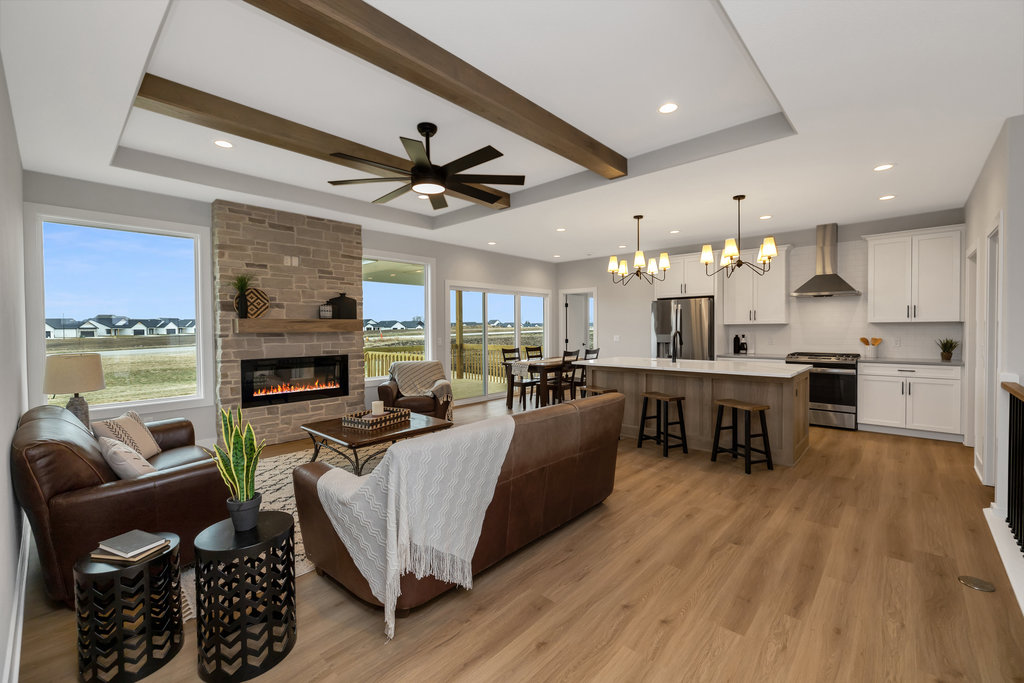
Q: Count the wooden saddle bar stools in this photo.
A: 3